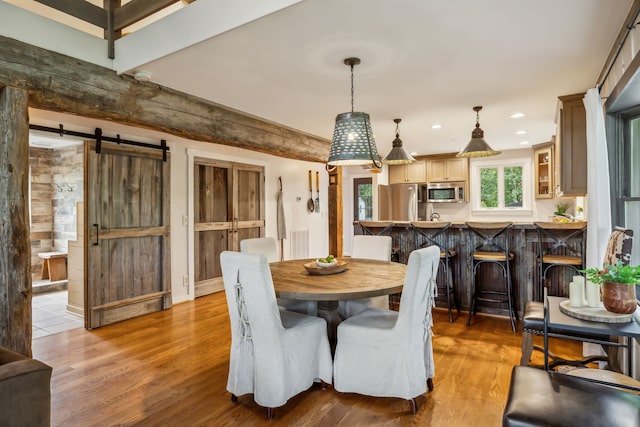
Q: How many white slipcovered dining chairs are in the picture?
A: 4